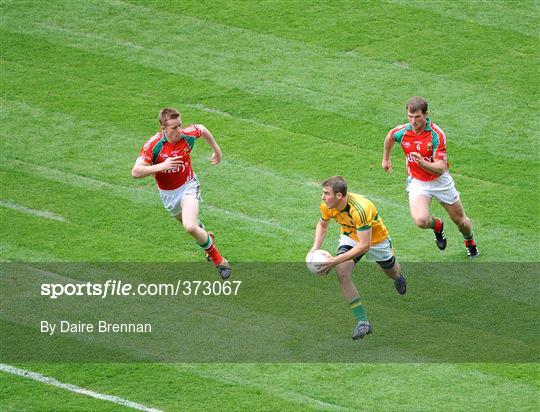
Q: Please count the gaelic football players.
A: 3